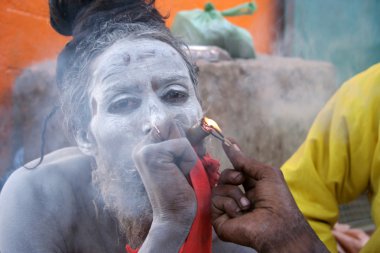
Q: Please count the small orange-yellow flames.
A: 1